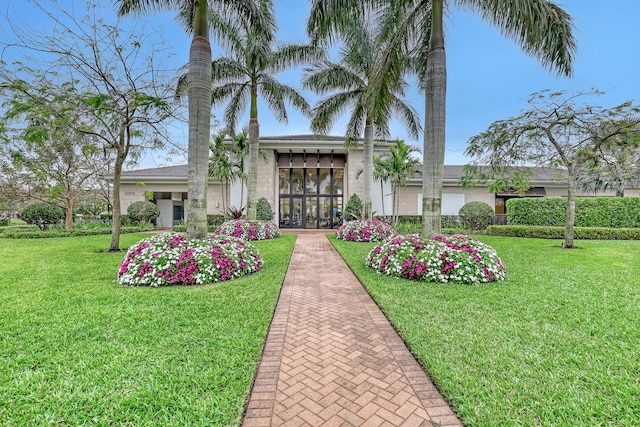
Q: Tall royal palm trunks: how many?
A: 4